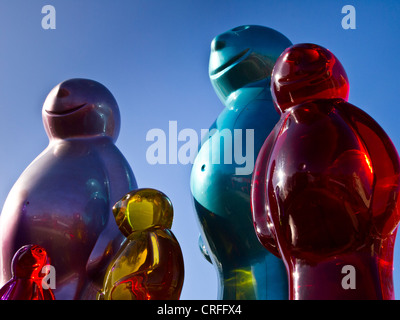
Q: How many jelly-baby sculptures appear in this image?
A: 5